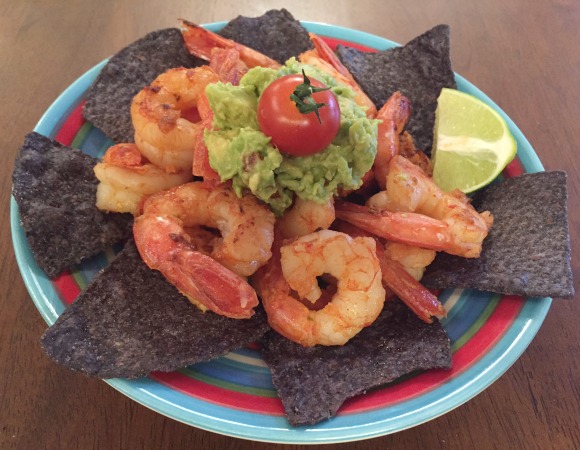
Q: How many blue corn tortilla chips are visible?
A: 7